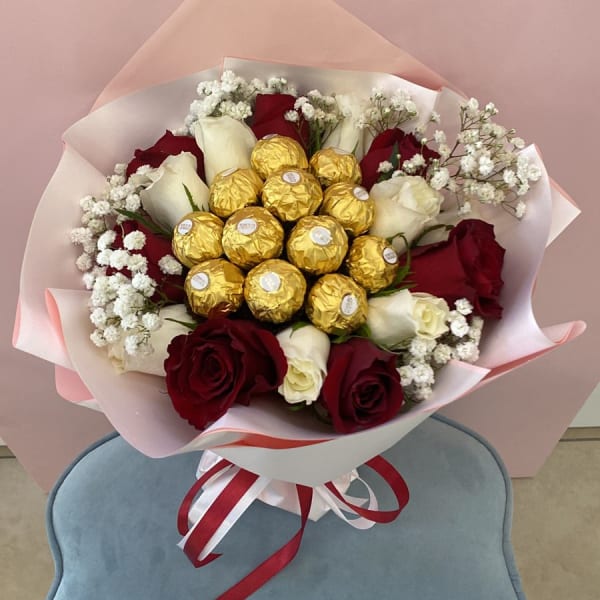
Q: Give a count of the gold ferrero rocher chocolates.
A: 12